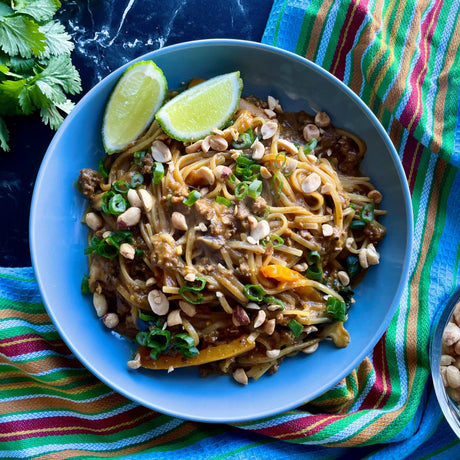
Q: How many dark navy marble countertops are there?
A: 1